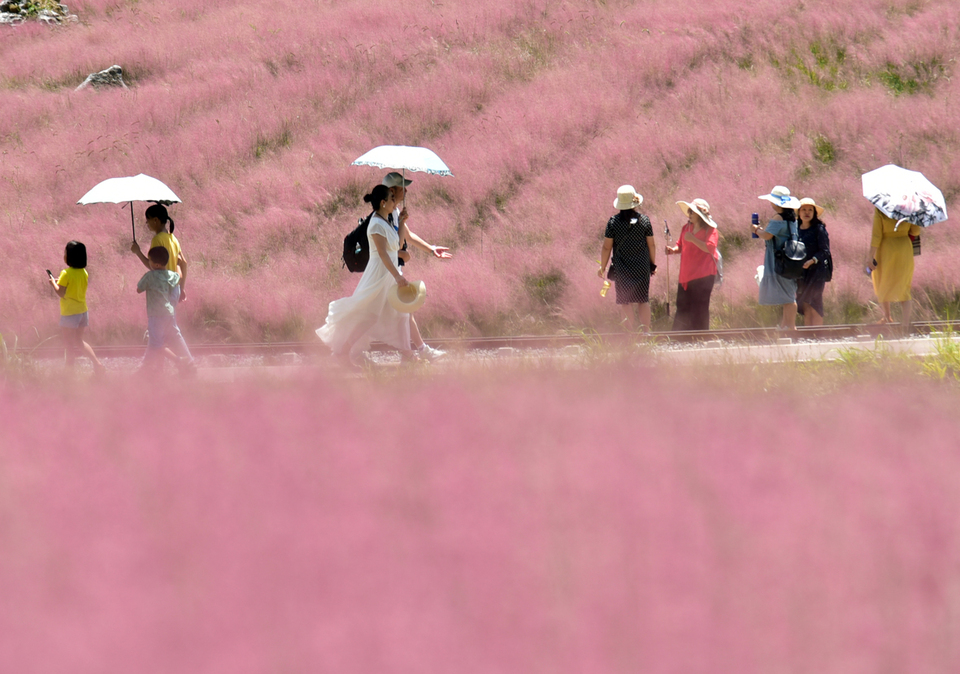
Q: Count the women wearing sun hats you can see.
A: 4